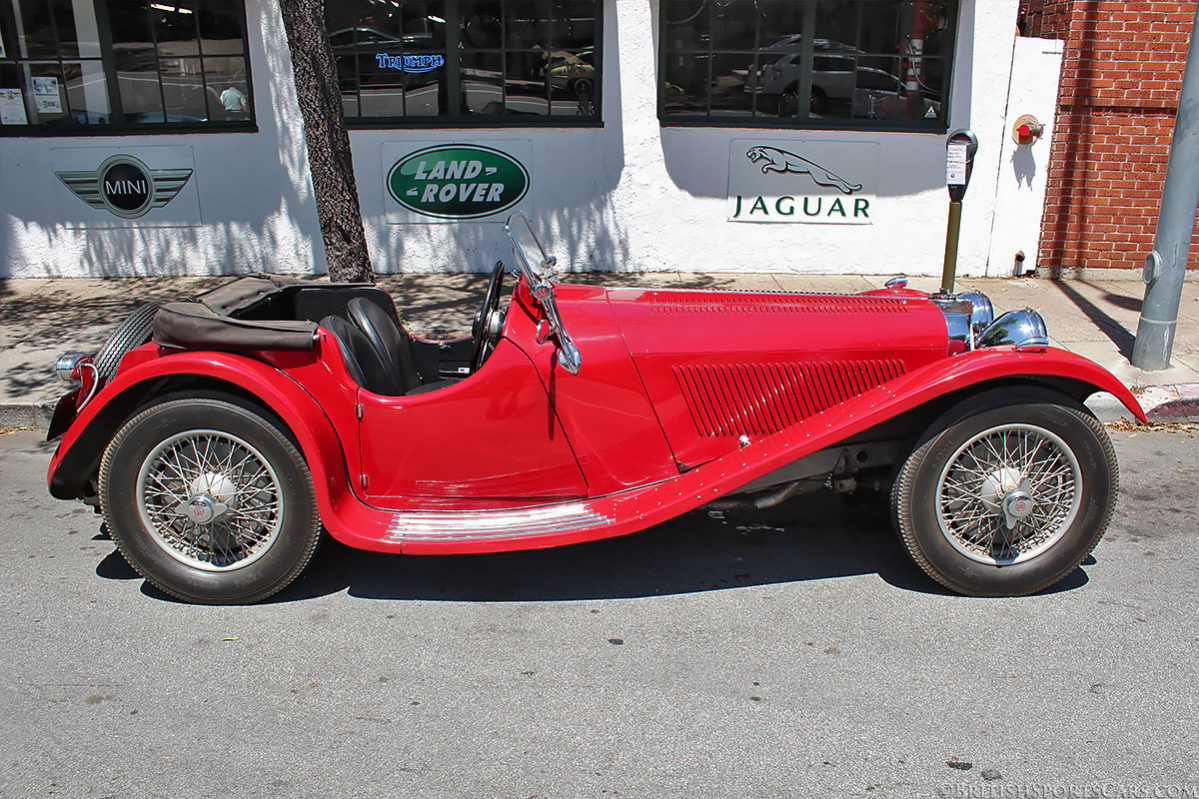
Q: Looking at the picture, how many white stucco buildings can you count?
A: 1